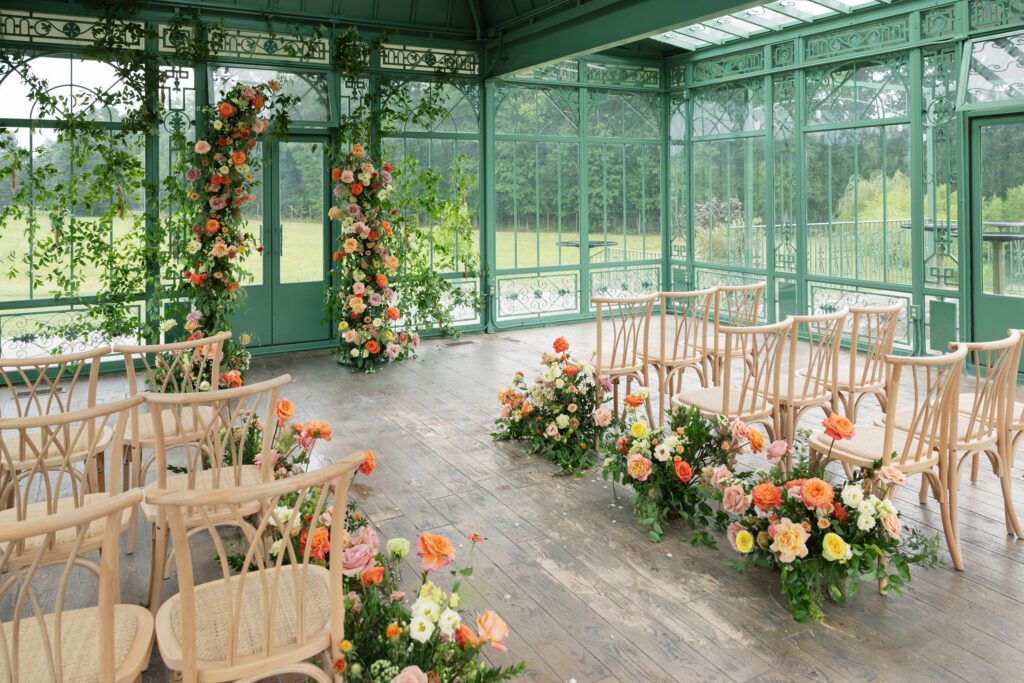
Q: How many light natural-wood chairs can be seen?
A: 15